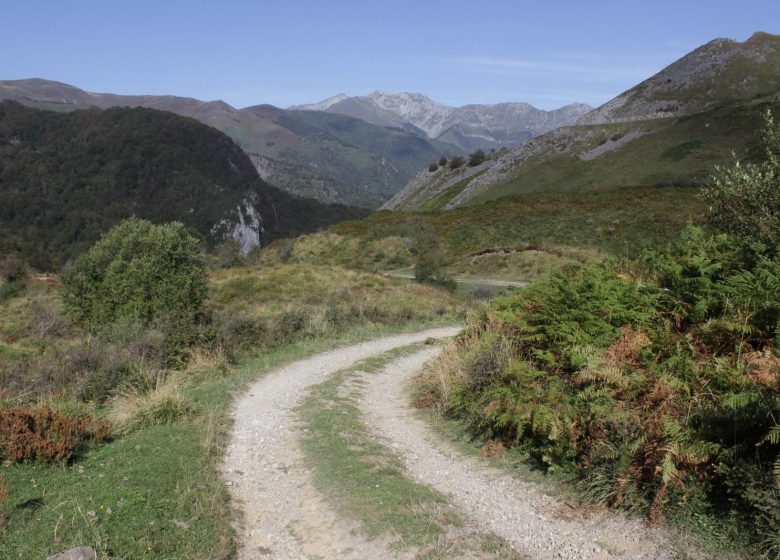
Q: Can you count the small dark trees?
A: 4